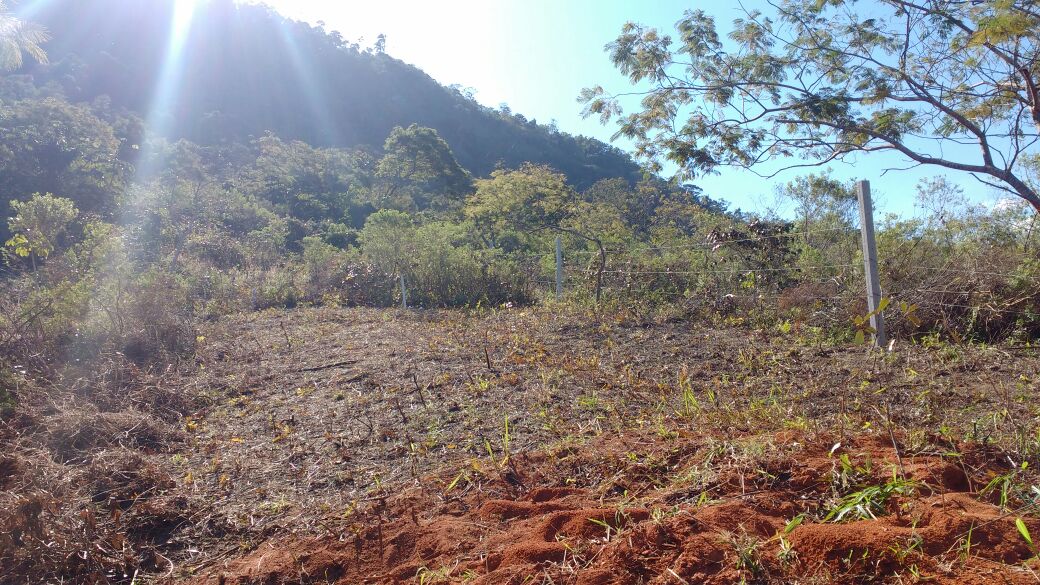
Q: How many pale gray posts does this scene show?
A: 3